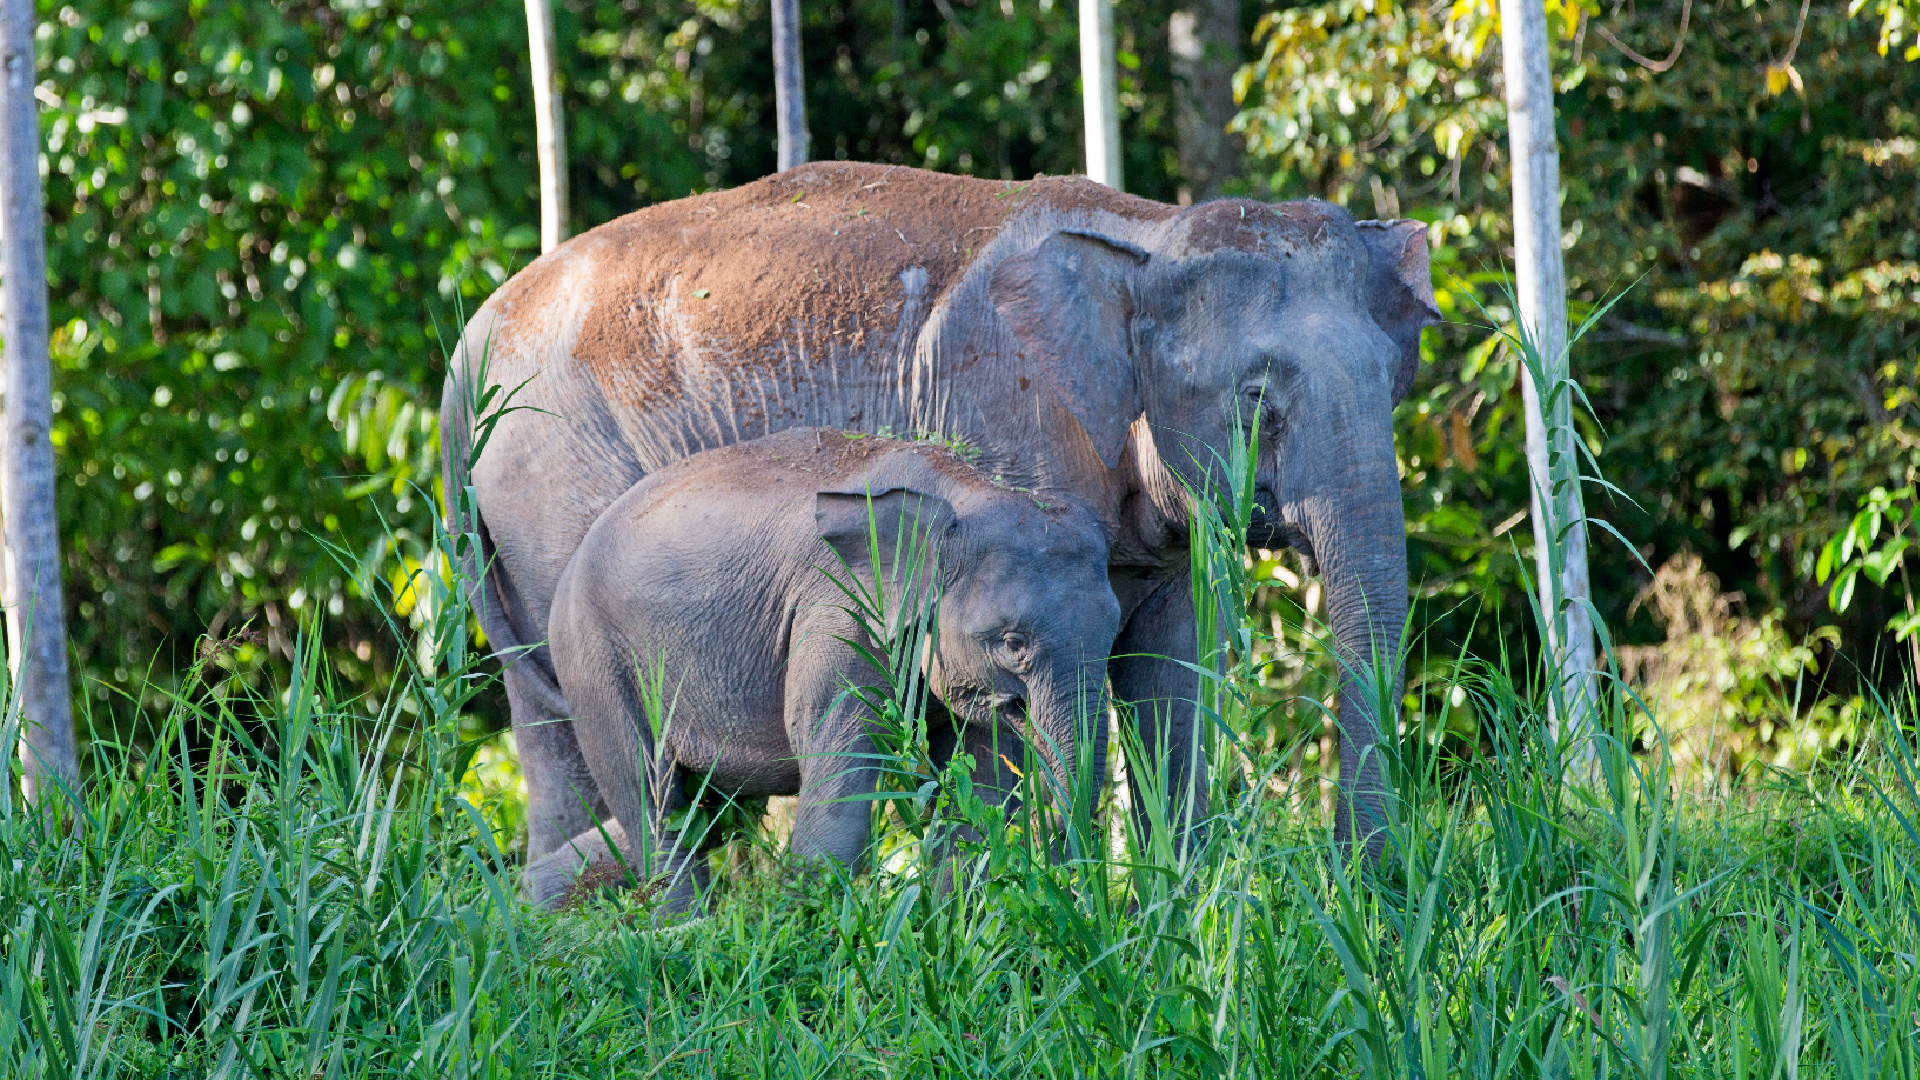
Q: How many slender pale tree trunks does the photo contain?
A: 5